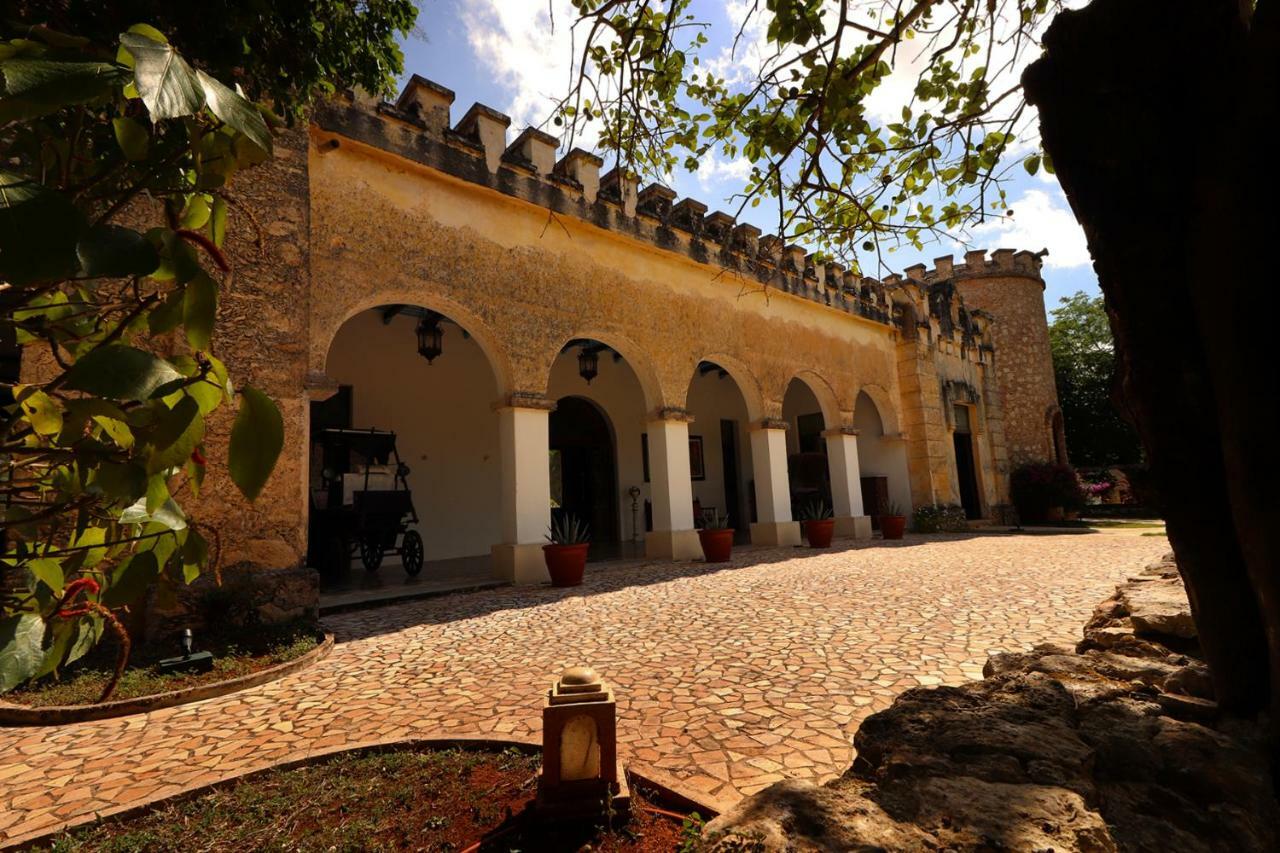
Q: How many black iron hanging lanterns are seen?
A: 2